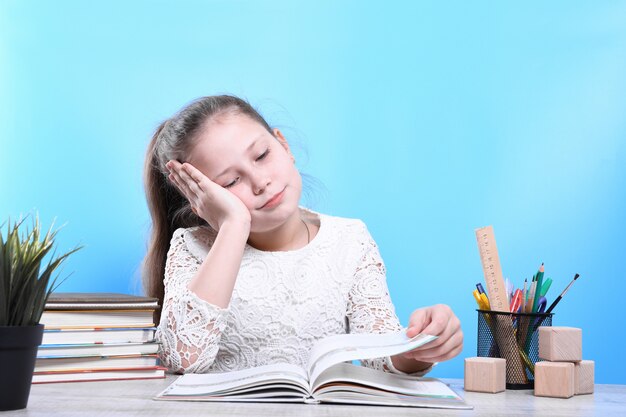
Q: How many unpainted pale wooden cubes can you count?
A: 4